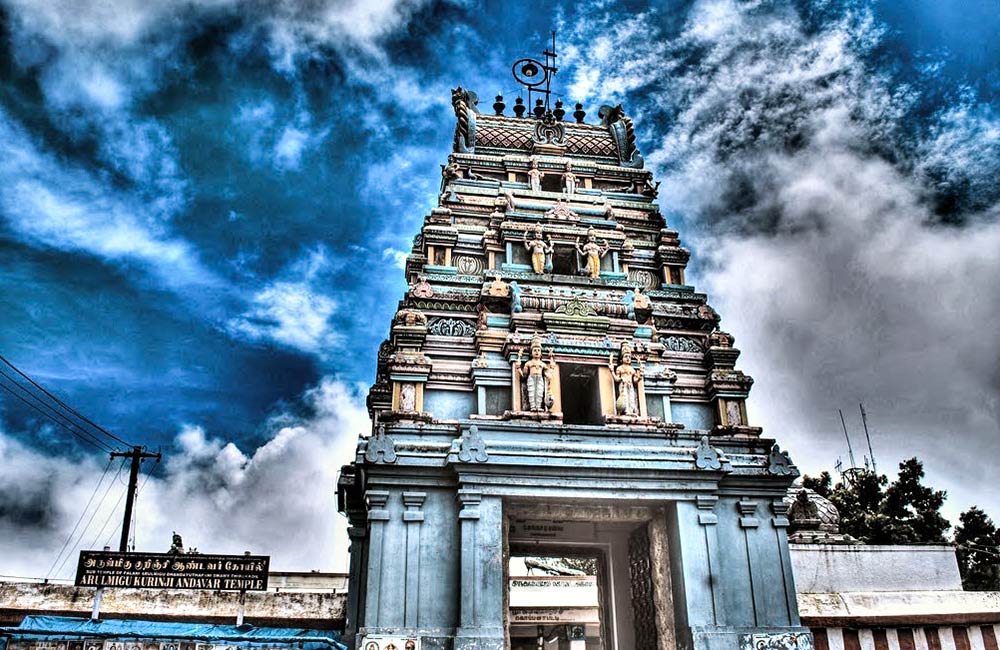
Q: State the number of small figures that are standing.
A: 6